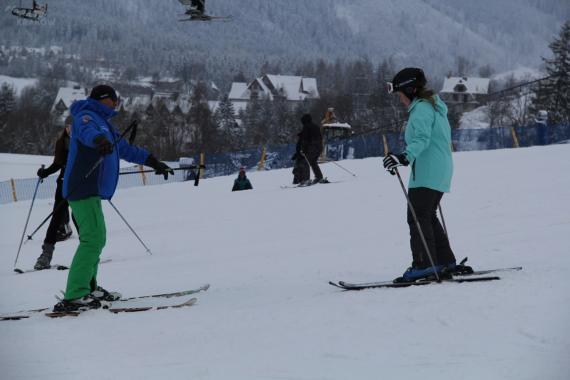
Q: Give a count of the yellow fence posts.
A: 6